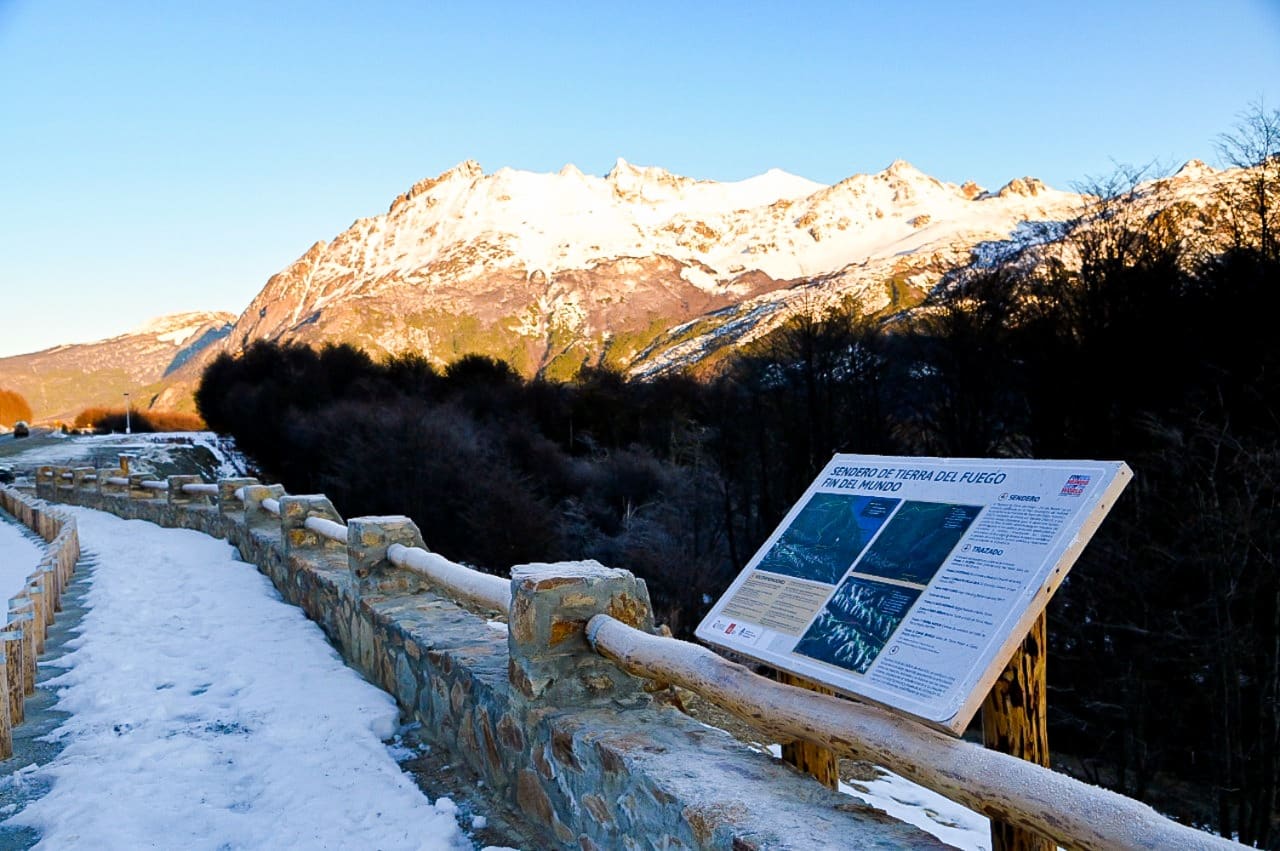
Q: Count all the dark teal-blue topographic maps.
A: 3